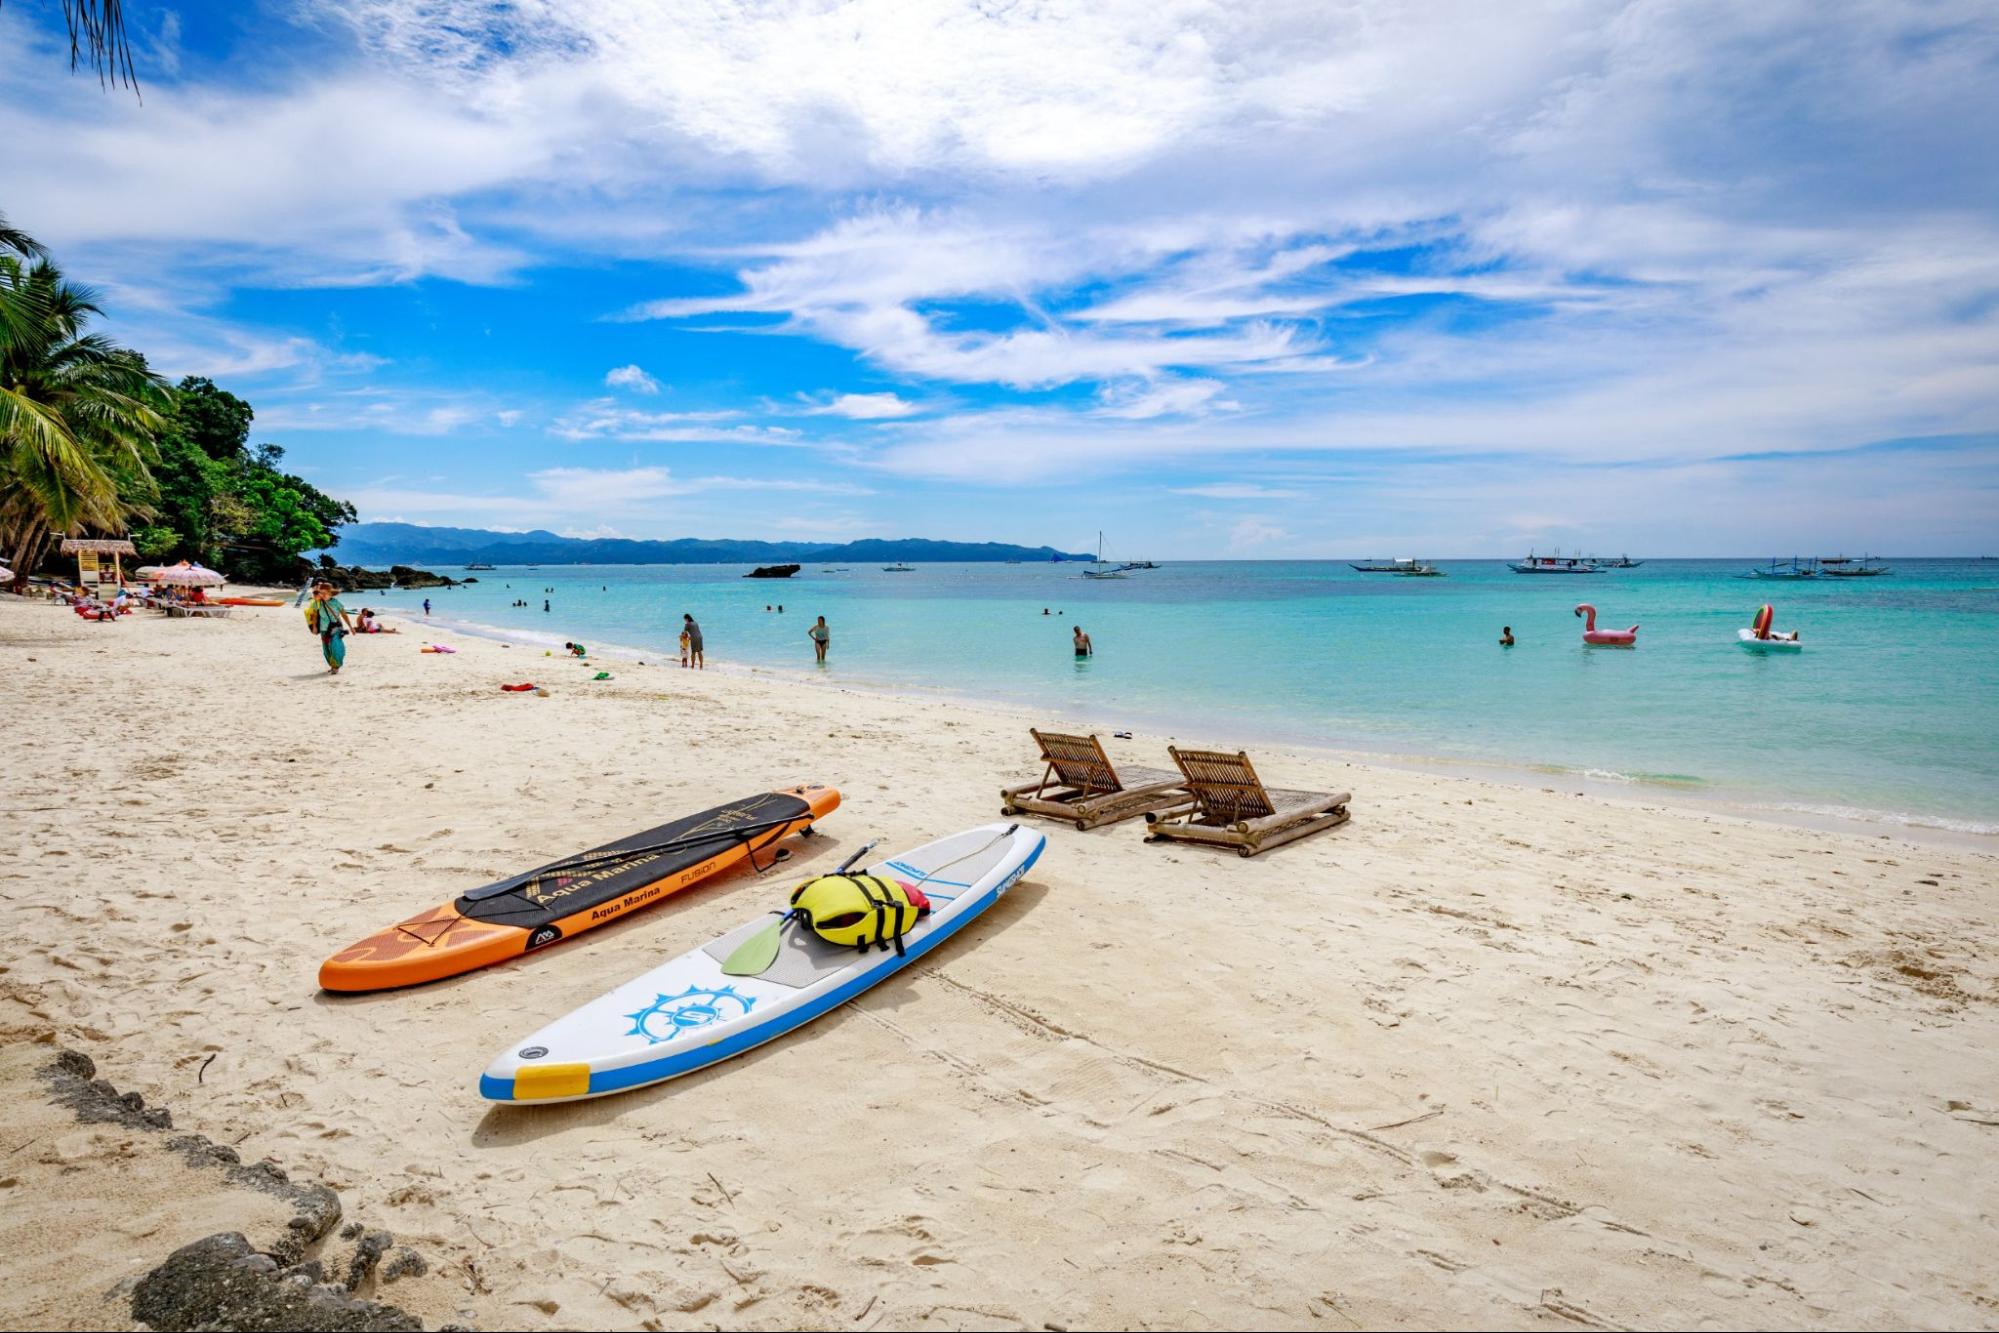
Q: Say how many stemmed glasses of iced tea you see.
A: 0